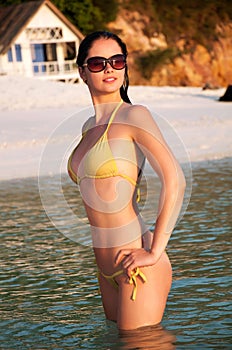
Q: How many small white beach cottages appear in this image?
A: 1